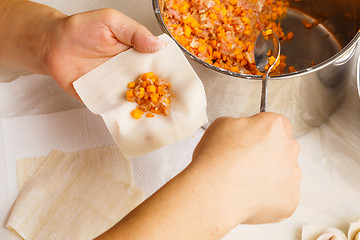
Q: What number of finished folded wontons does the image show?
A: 2